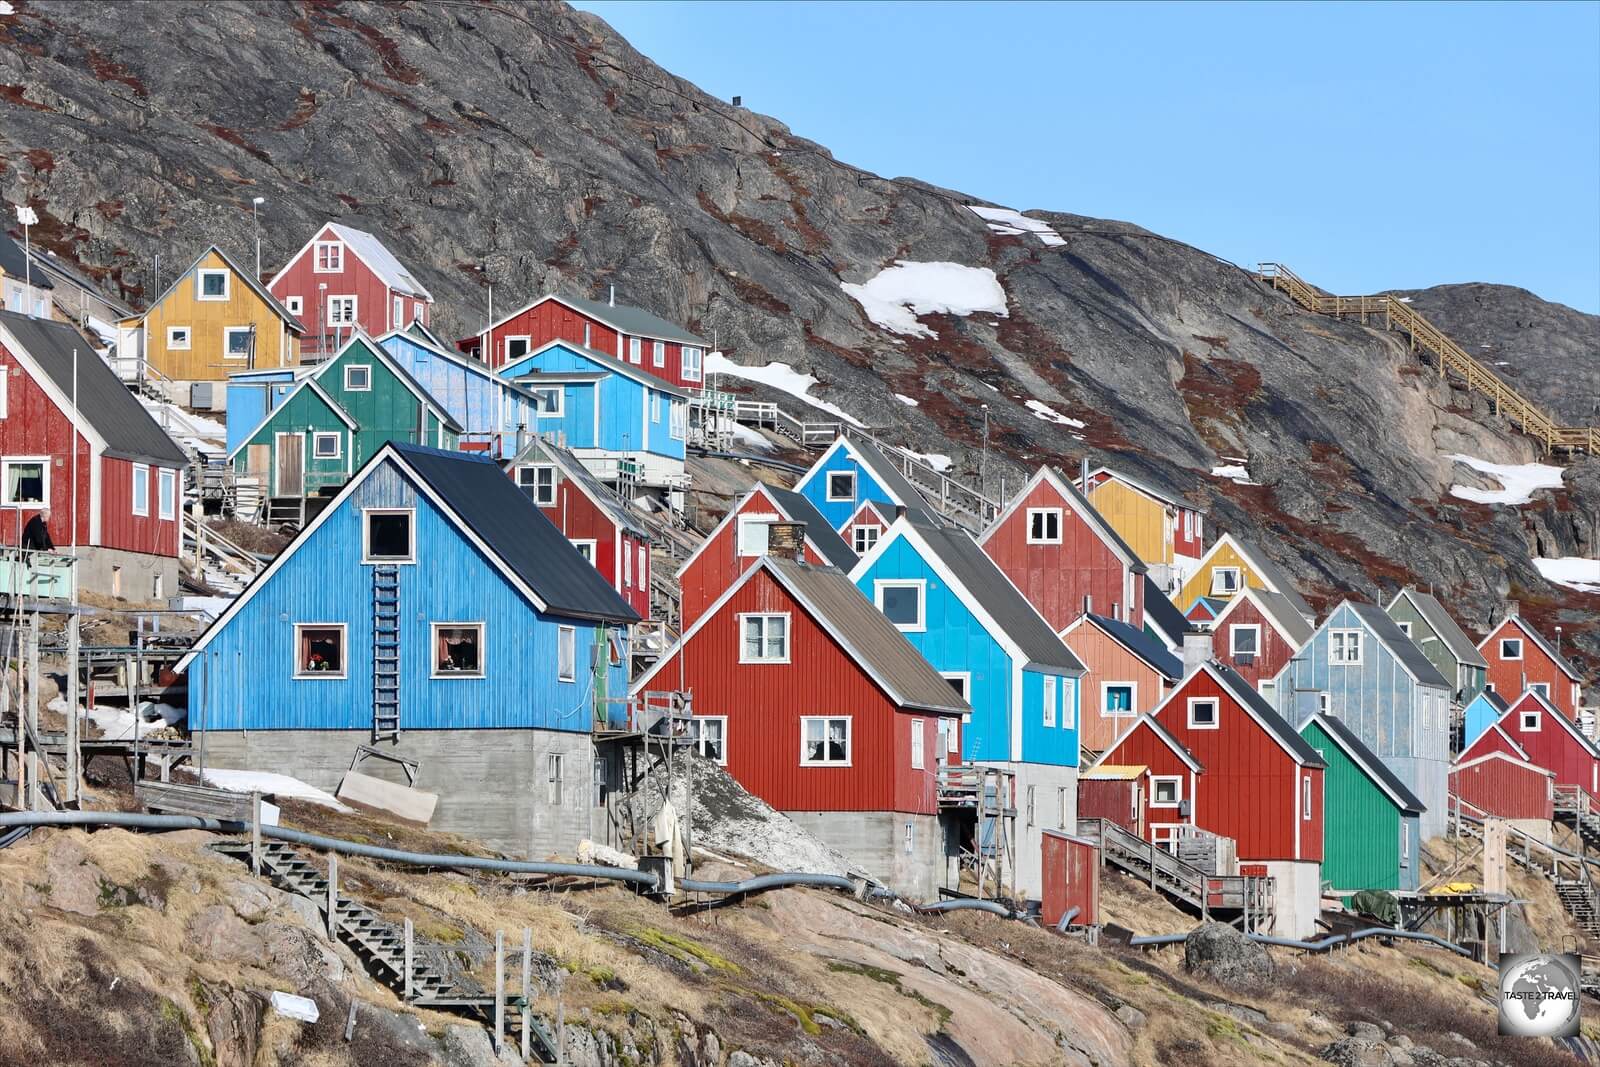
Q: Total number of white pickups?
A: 0